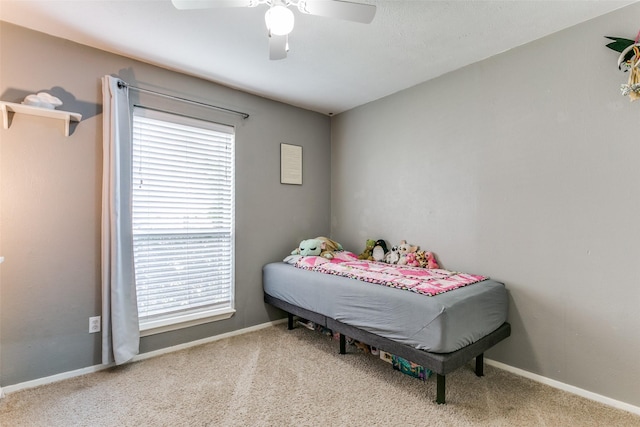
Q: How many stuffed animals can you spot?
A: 8